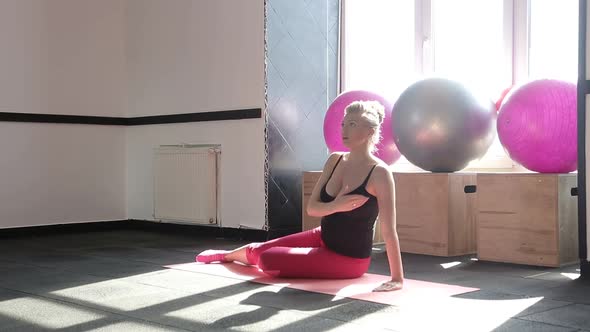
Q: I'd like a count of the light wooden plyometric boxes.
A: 3